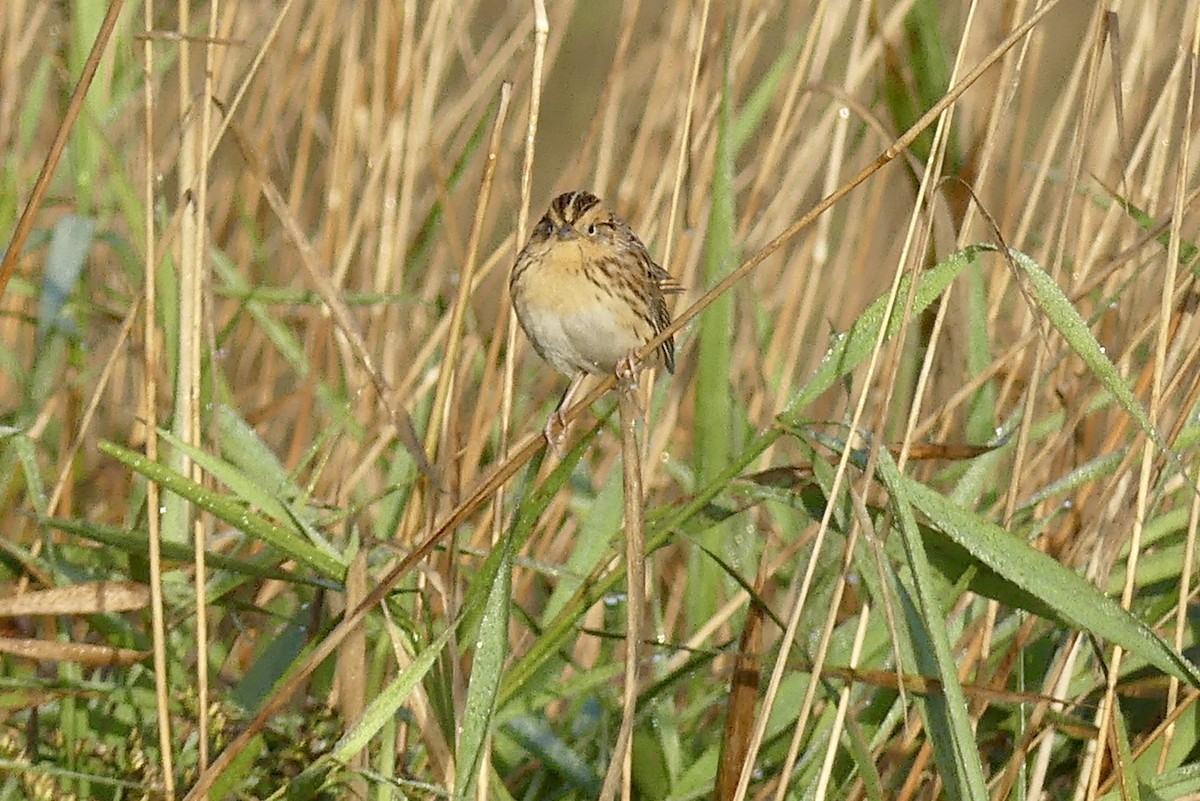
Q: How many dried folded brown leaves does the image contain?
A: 2